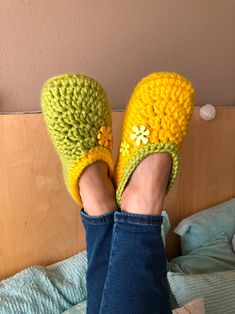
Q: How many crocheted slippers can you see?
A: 2